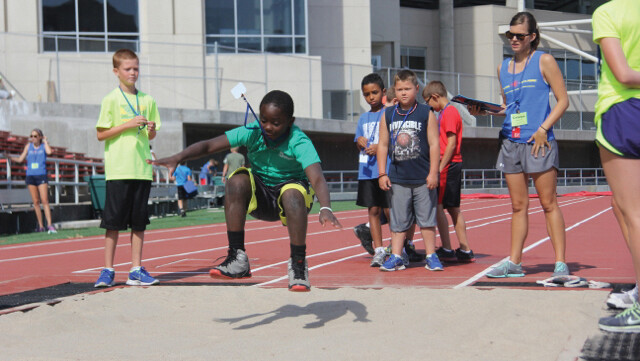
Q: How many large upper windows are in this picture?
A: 2